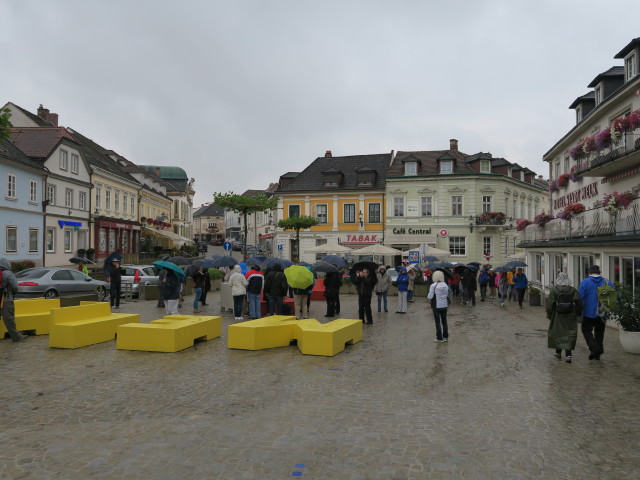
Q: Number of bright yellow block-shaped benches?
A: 4